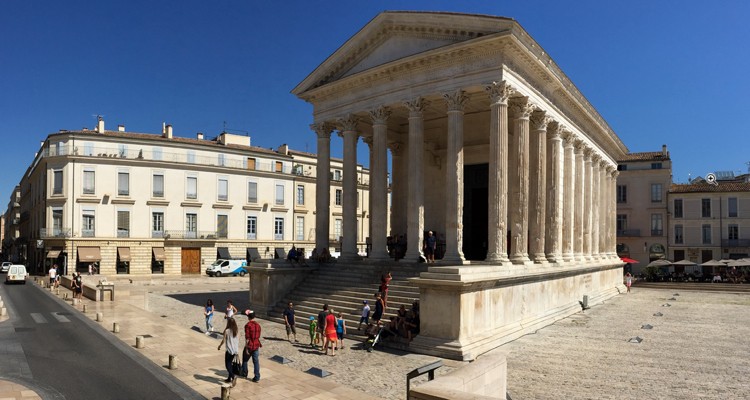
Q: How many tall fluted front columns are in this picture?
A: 6